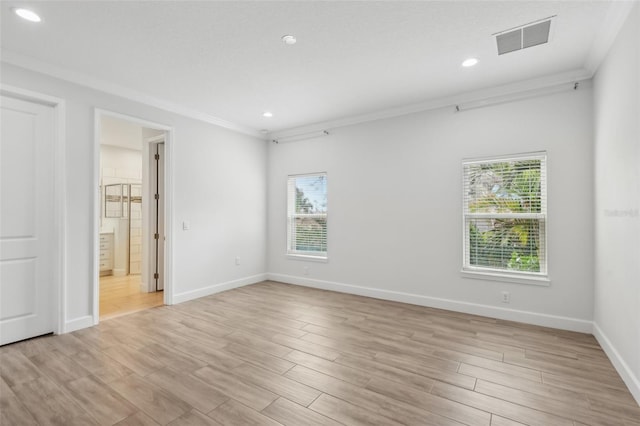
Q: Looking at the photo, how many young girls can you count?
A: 0